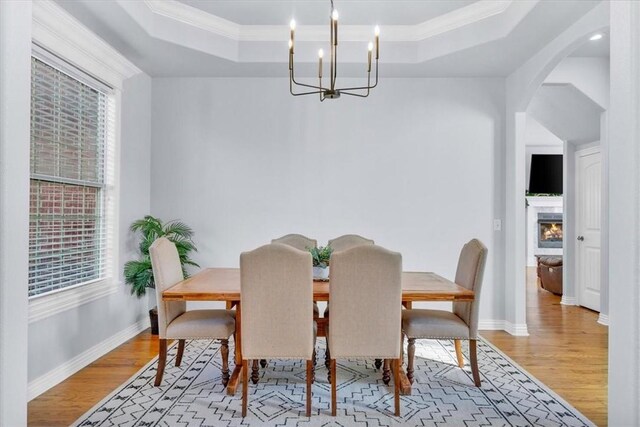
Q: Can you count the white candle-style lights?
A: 6